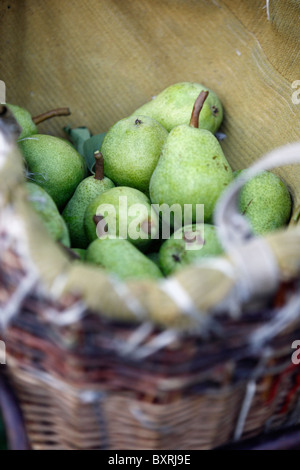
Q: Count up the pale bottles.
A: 0